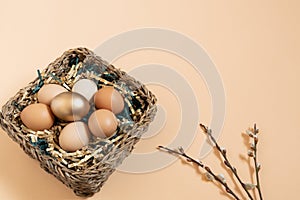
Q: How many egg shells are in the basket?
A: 7